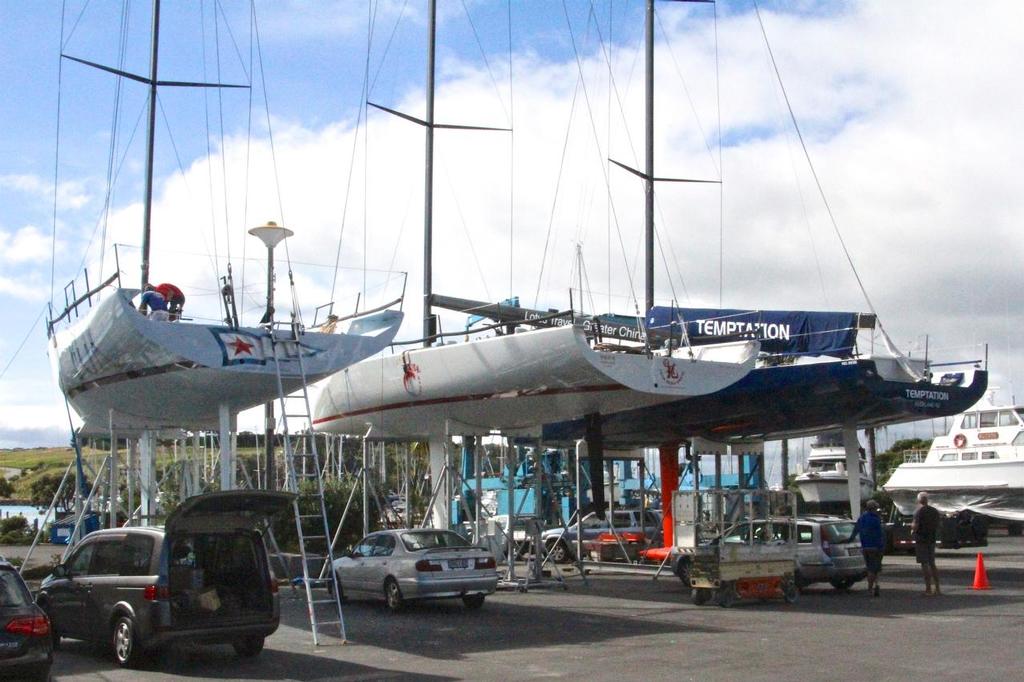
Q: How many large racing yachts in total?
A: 3